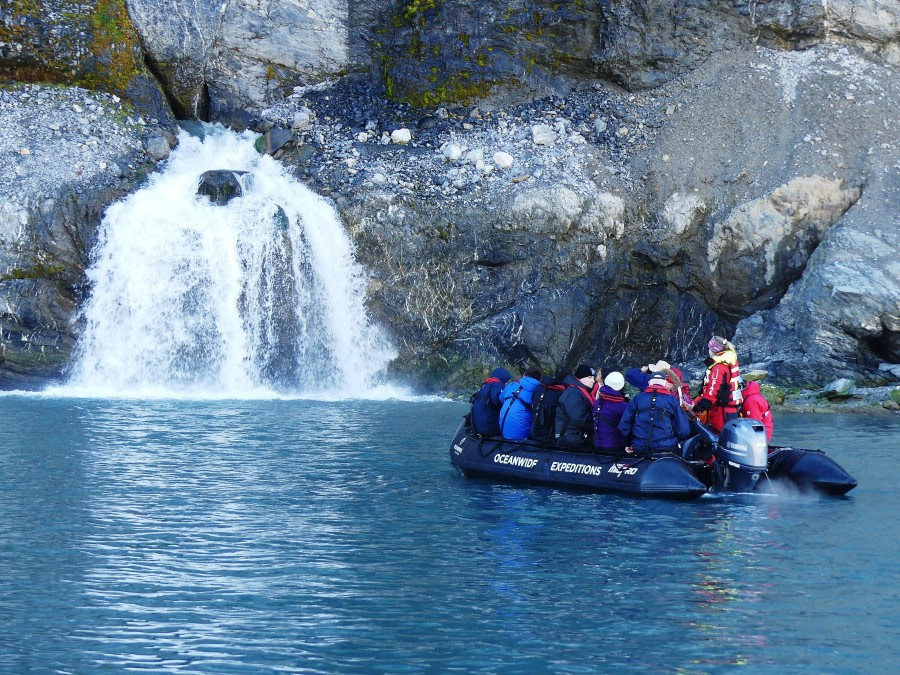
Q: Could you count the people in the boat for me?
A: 11